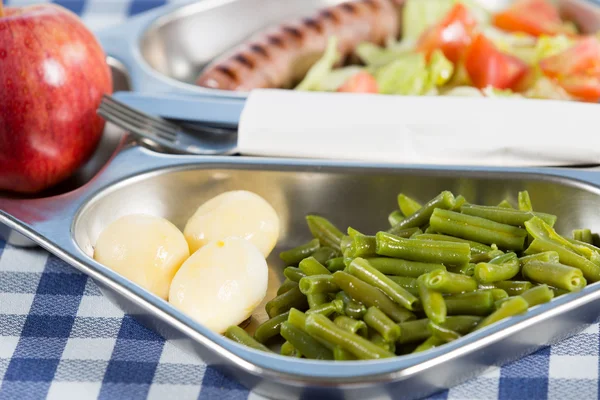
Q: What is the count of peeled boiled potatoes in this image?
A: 3